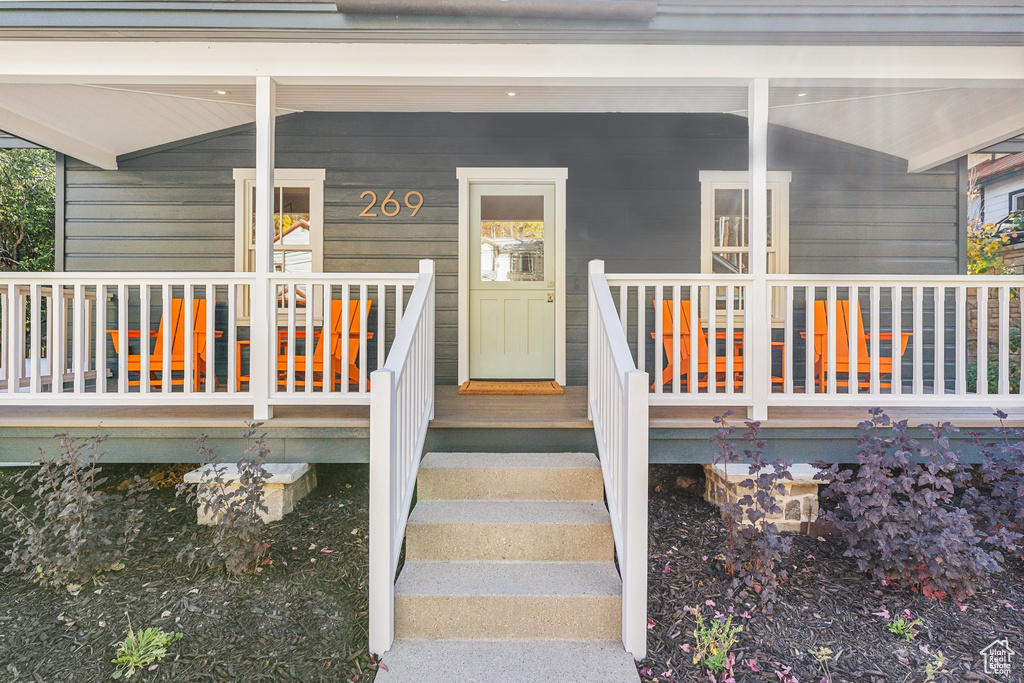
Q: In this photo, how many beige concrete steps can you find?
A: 3